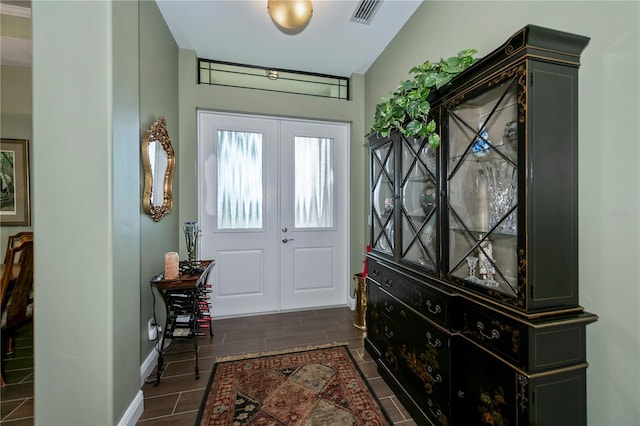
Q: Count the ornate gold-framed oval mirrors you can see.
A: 1